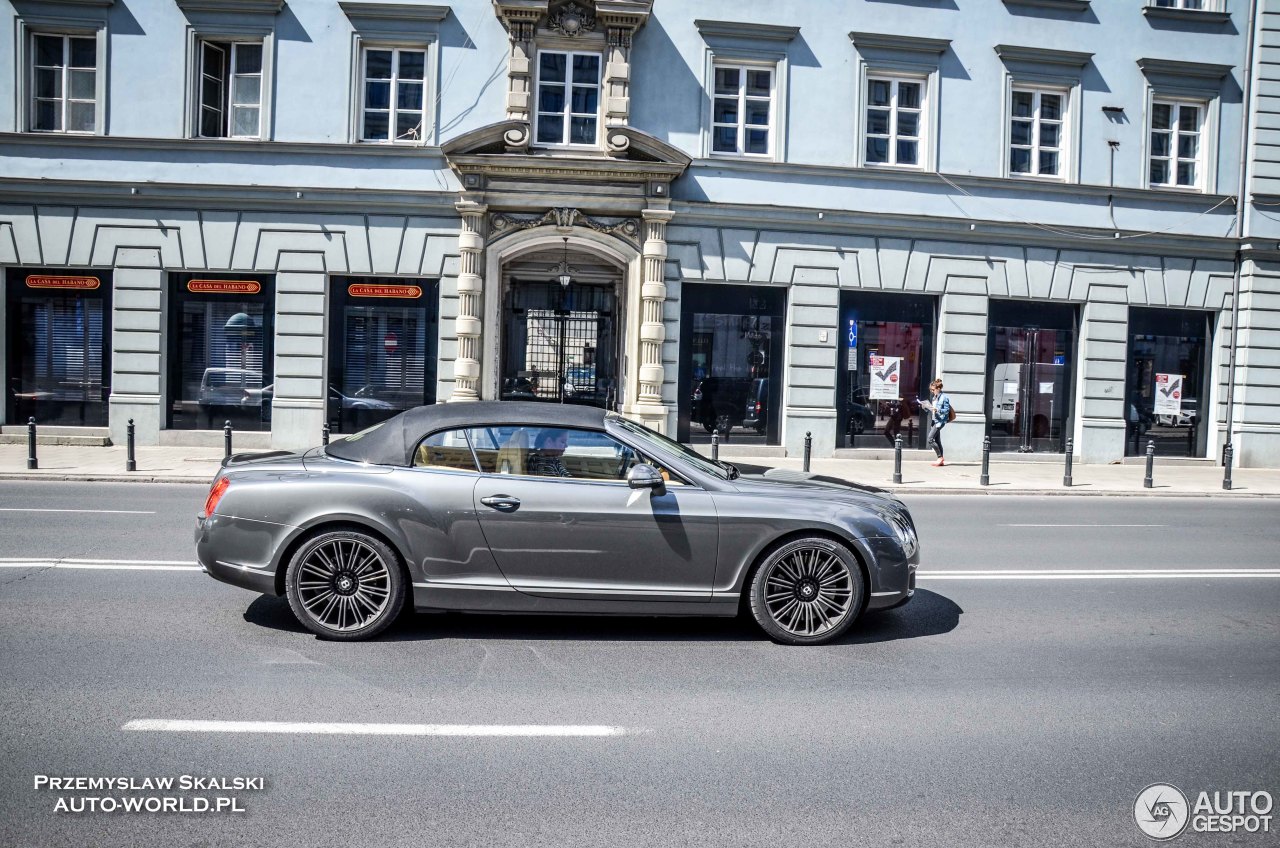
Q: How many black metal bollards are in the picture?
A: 11